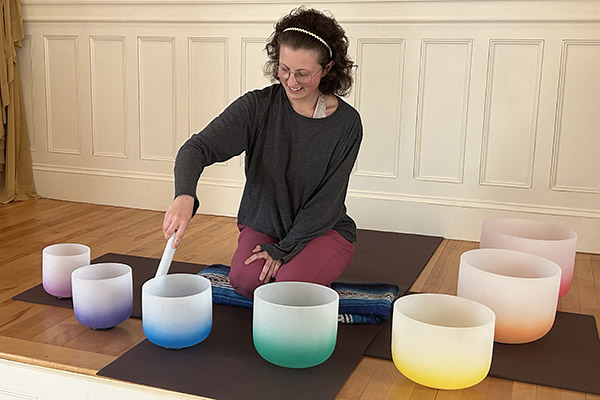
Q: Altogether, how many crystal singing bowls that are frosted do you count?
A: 7